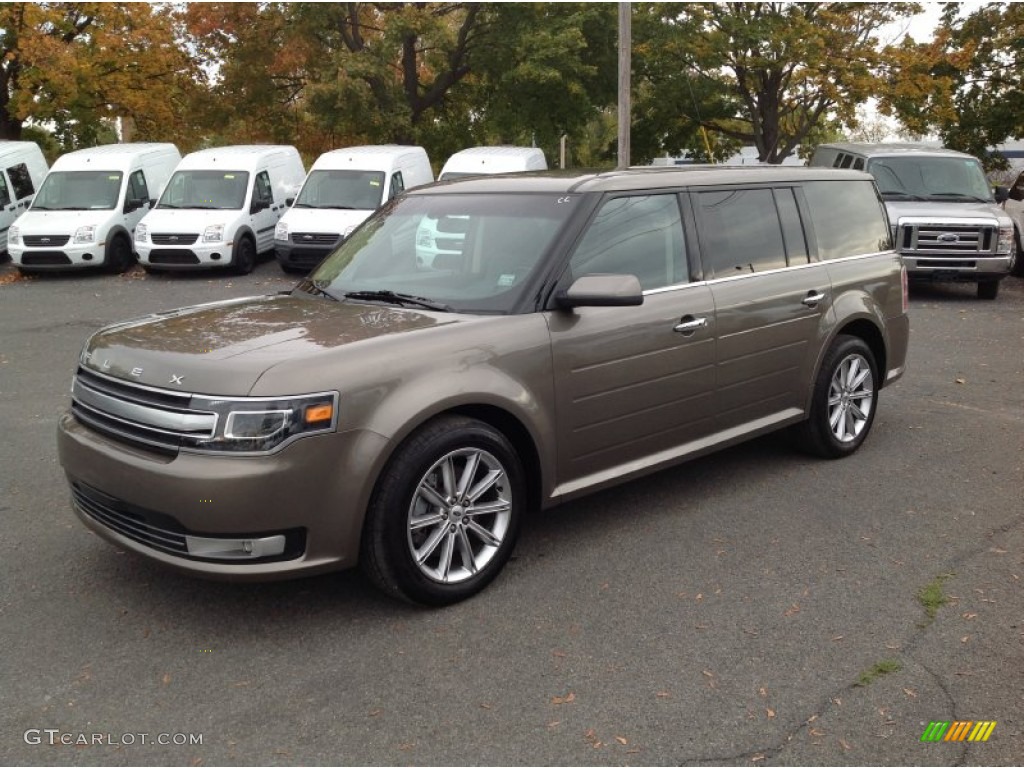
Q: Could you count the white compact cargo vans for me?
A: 5